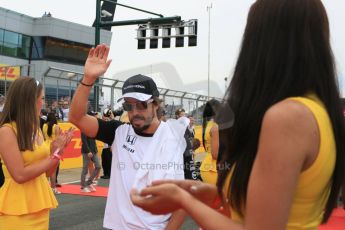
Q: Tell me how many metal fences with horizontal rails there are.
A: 1